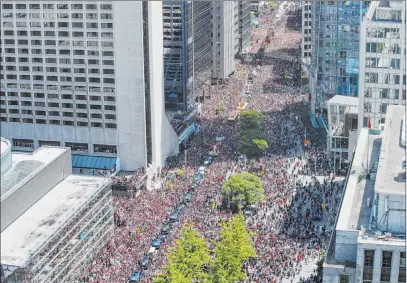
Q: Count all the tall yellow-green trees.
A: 2